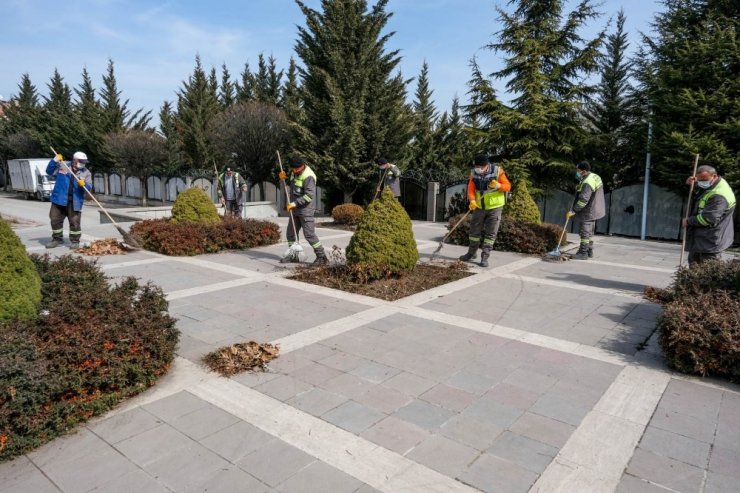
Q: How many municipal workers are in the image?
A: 7